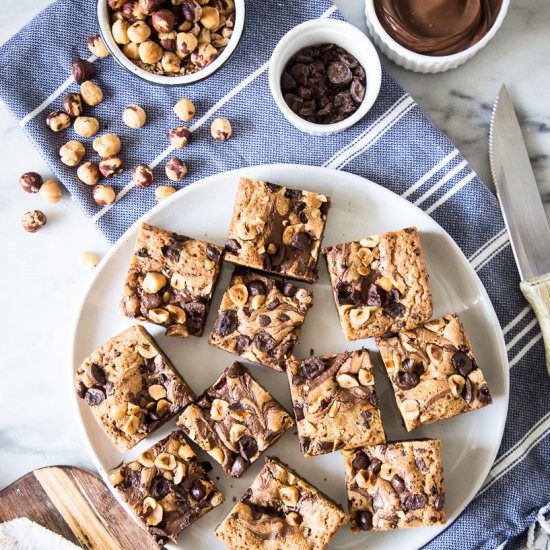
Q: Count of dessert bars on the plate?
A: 11